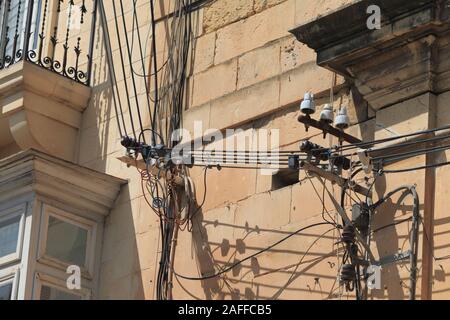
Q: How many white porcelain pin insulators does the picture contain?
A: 3